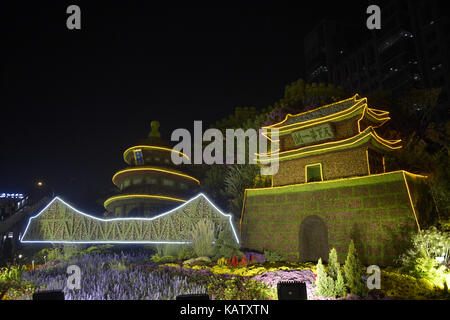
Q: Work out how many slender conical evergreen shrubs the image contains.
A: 3